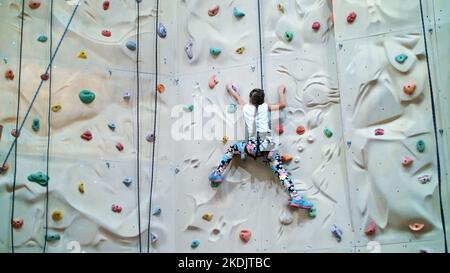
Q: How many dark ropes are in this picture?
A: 7